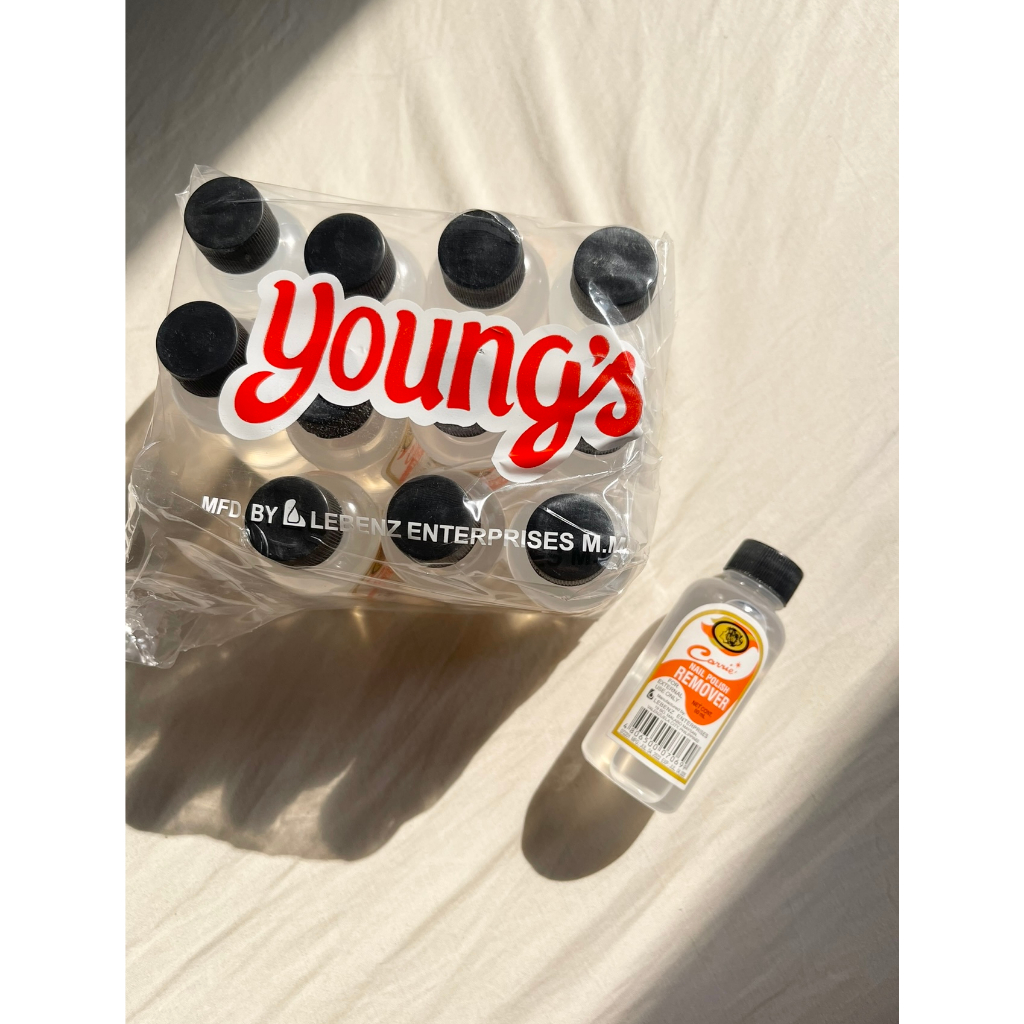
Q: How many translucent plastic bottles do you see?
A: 12